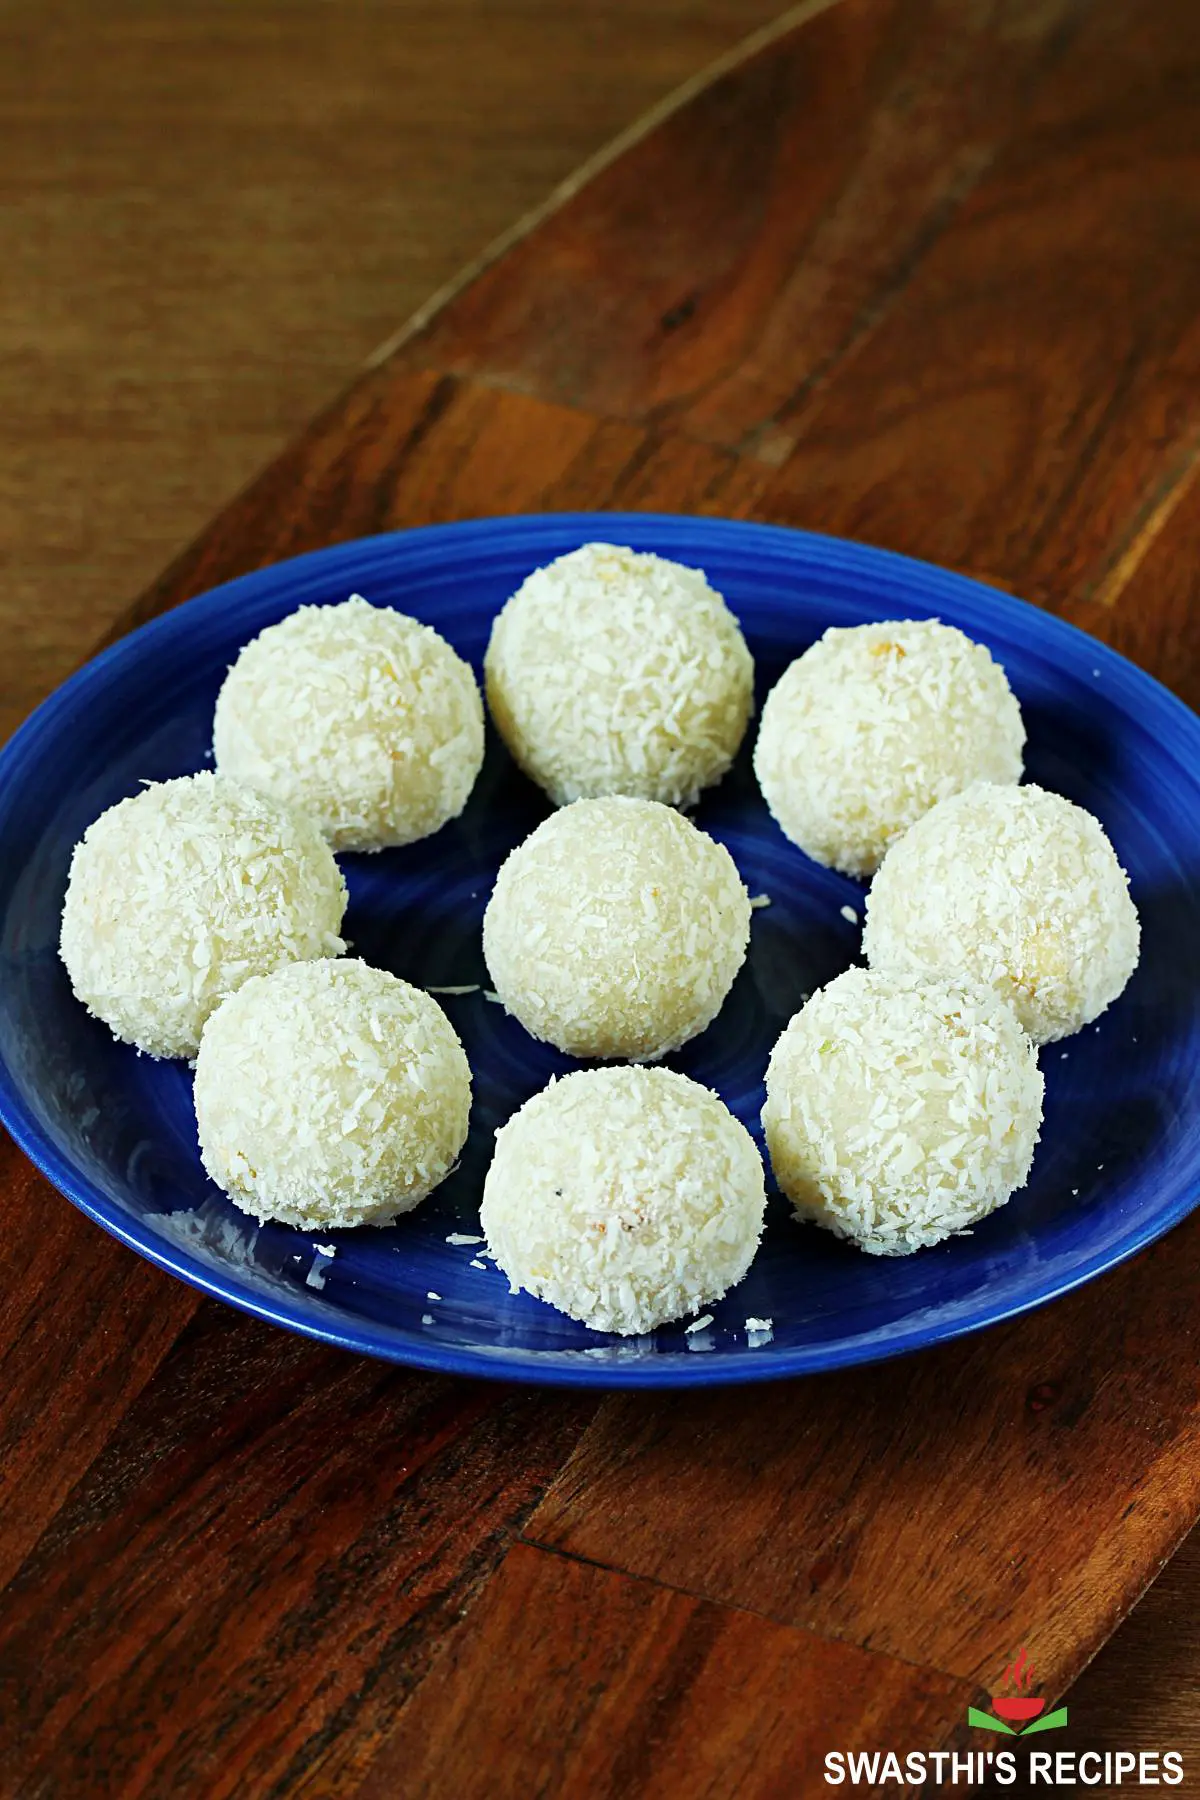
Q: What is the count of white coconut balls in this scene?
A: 9